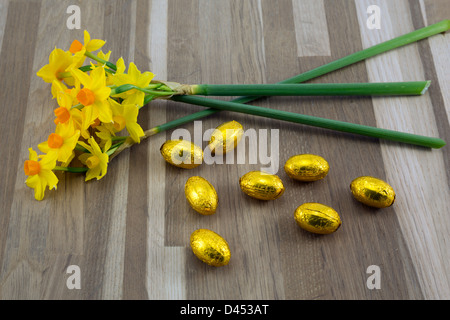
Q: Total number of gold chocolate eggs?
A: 8